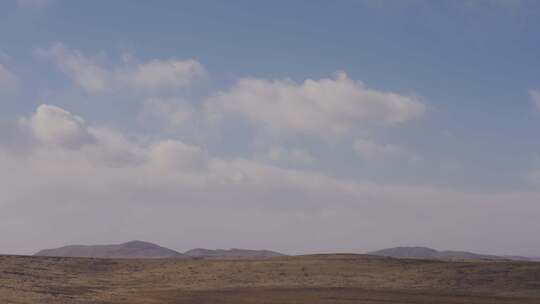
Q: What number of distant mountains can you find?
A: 3